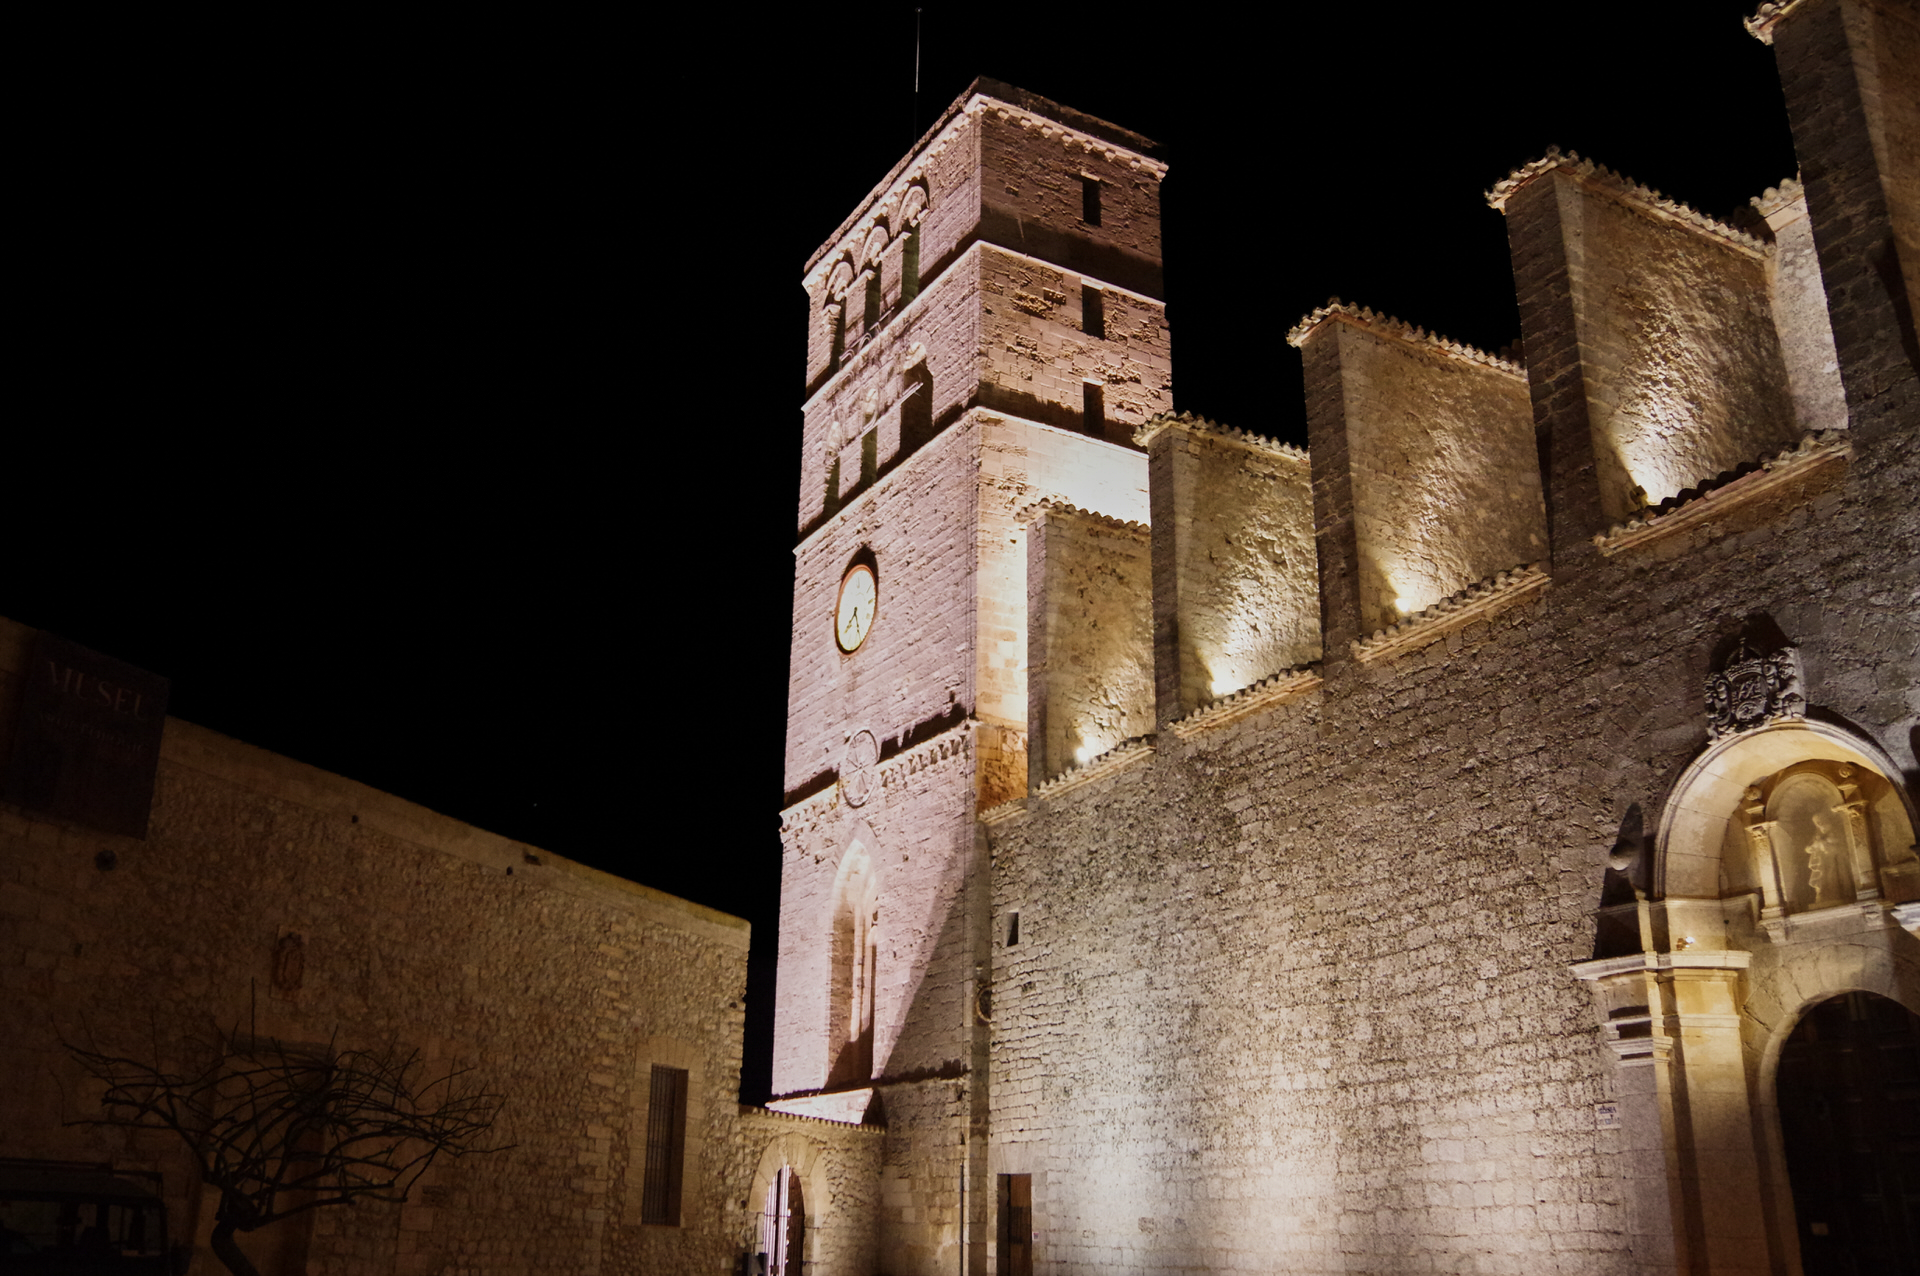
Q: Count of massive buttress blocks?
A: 5